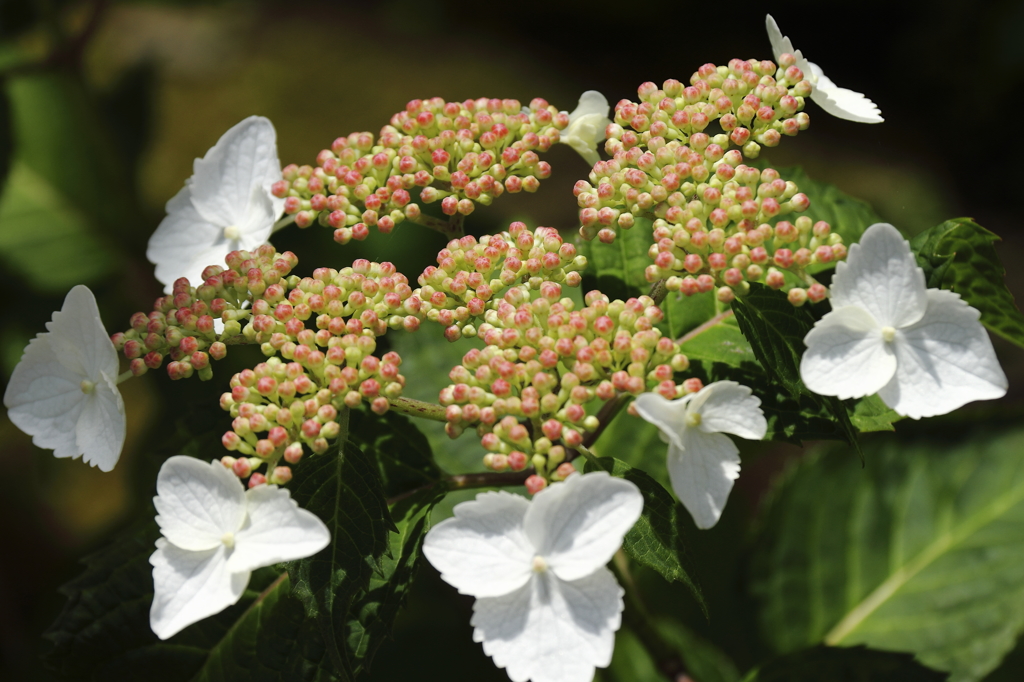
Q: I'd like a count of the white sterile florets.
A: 8